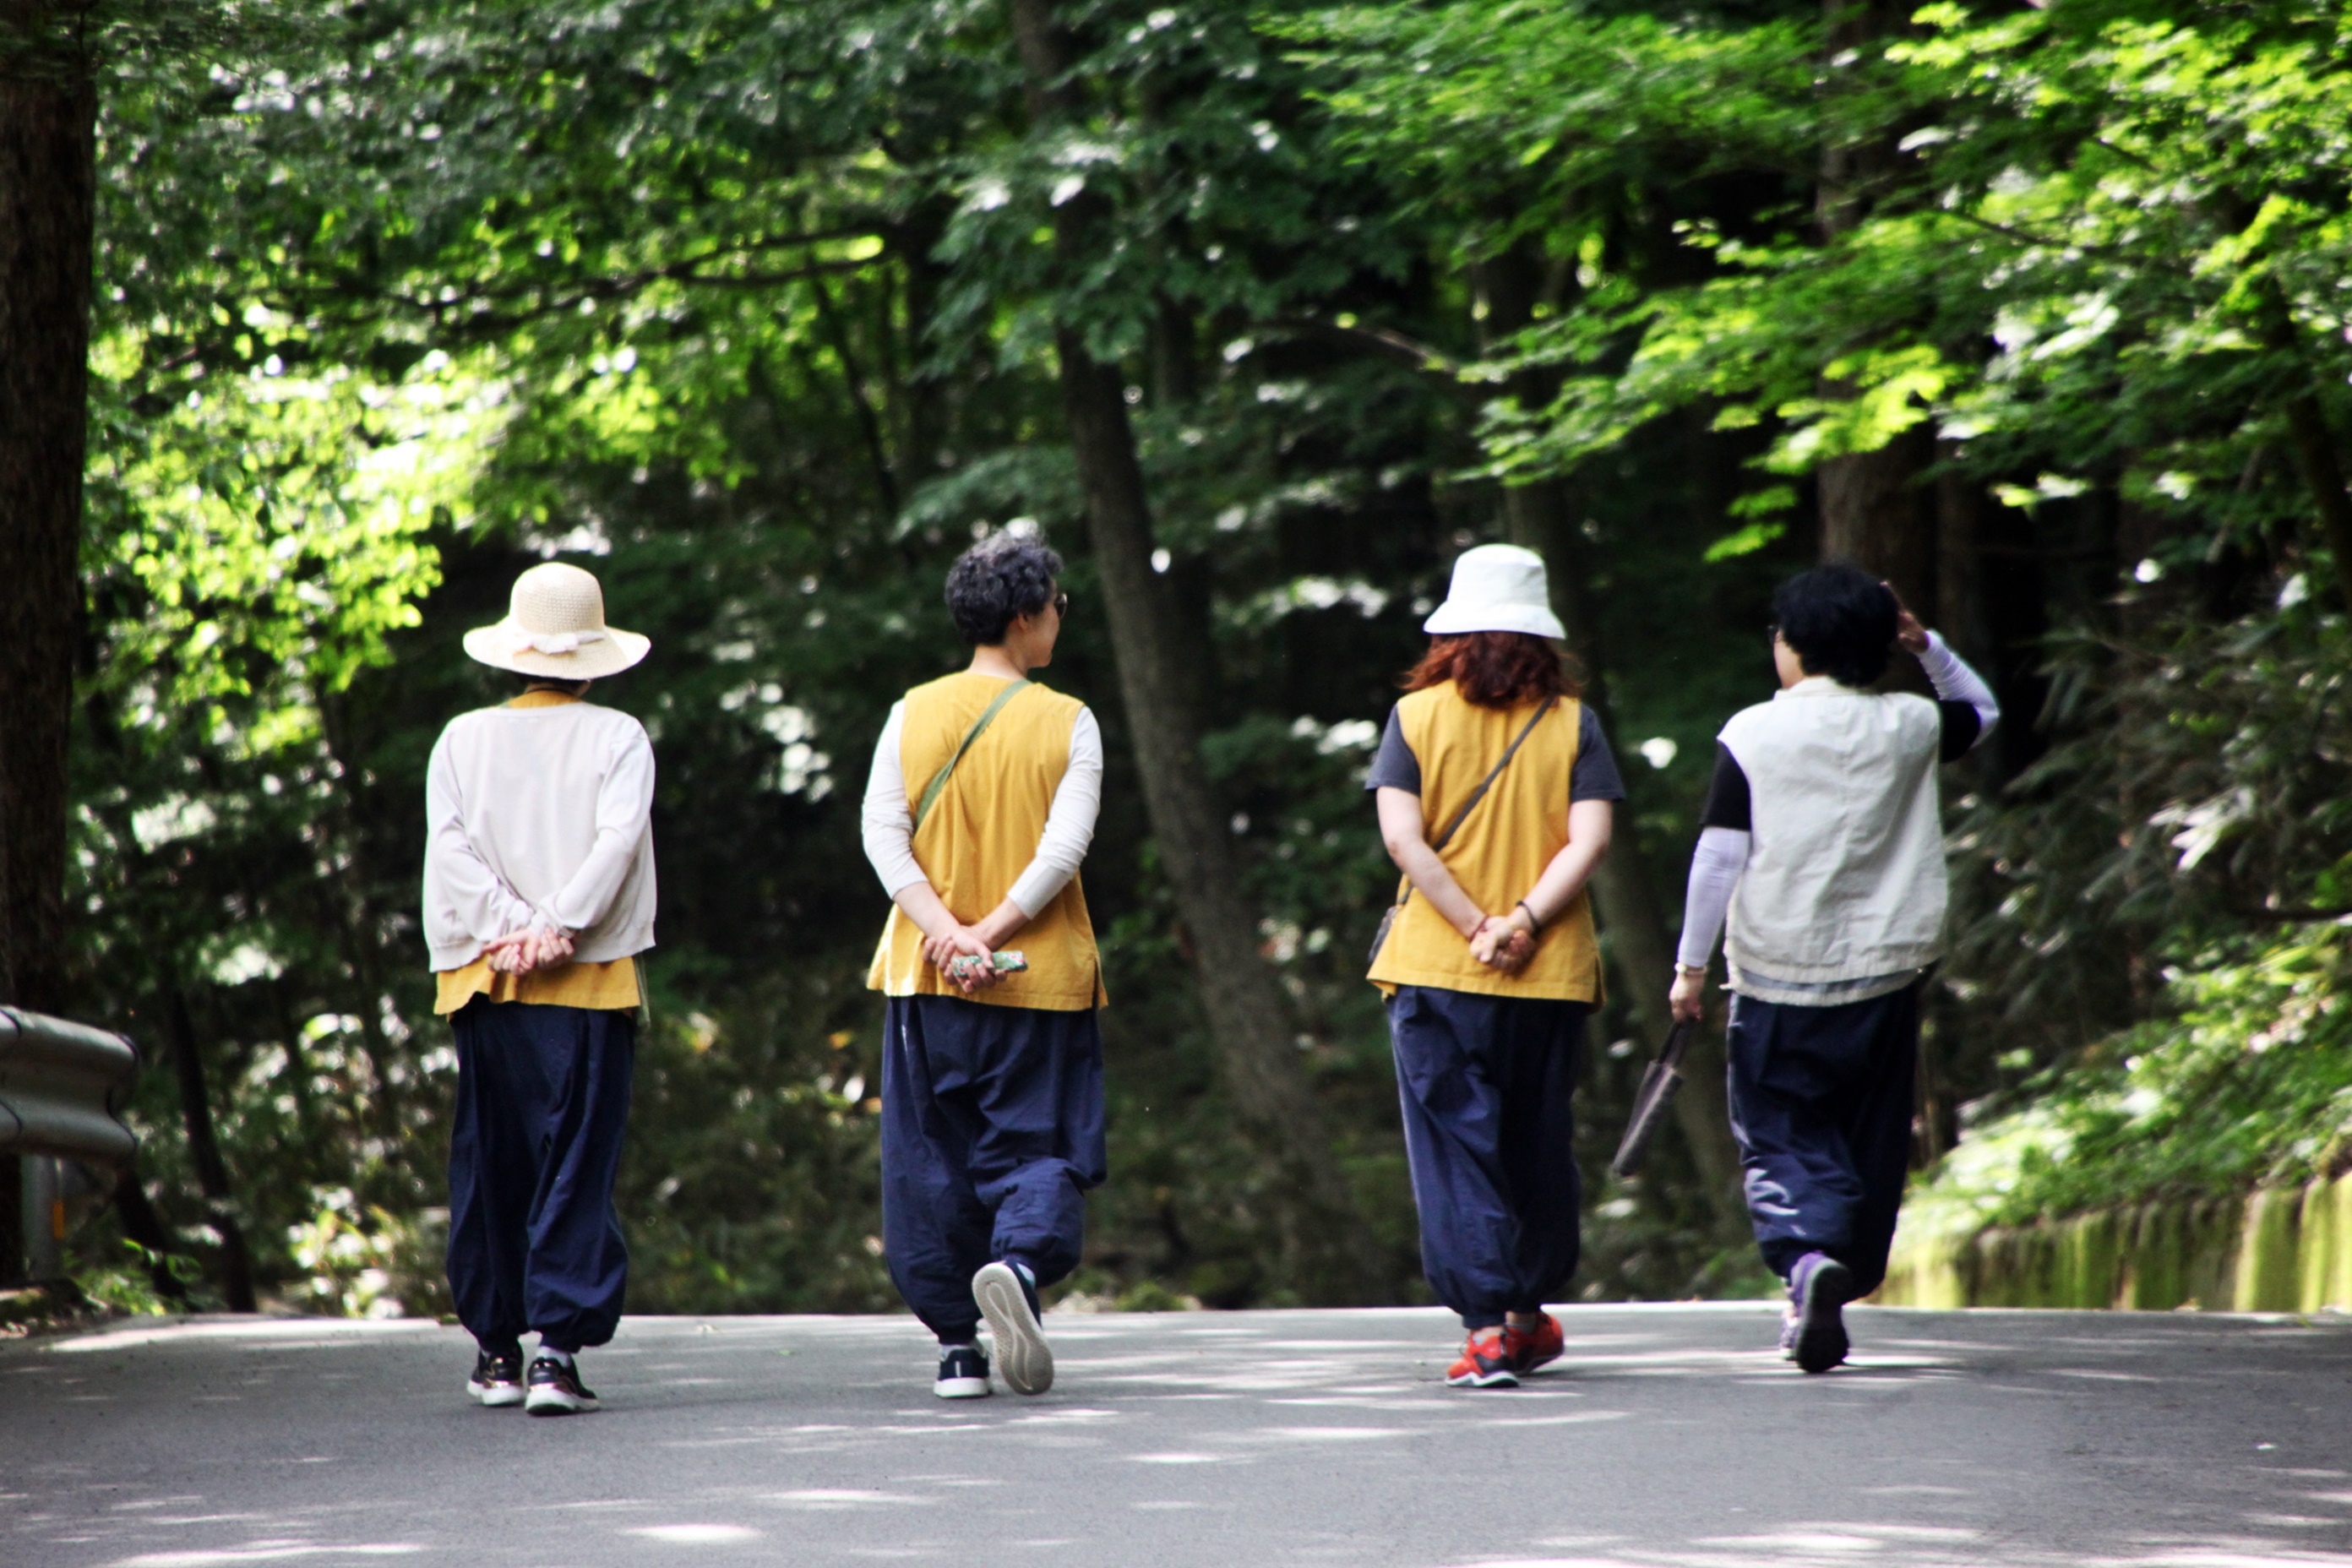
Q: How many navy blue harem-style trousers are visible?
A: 4